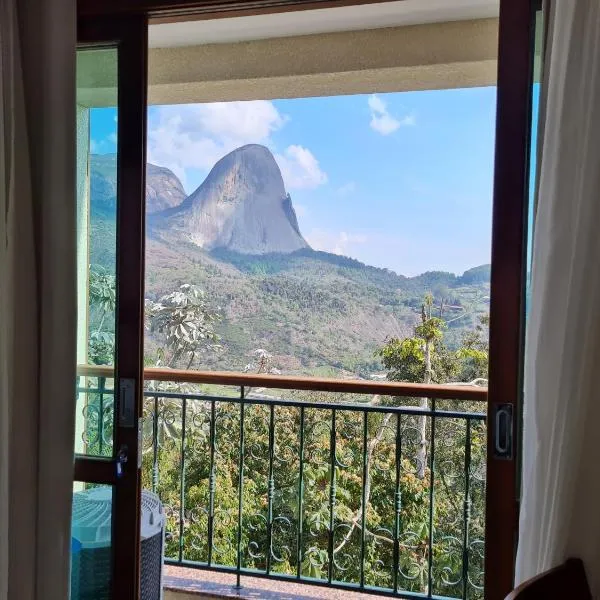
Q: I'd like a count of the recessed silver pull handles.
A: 2